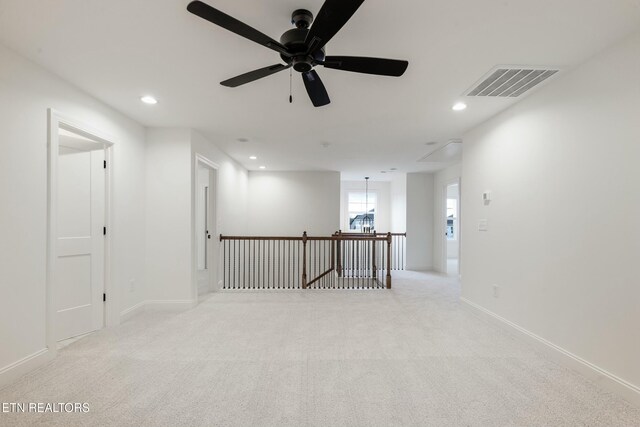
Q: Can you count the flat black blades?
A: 5